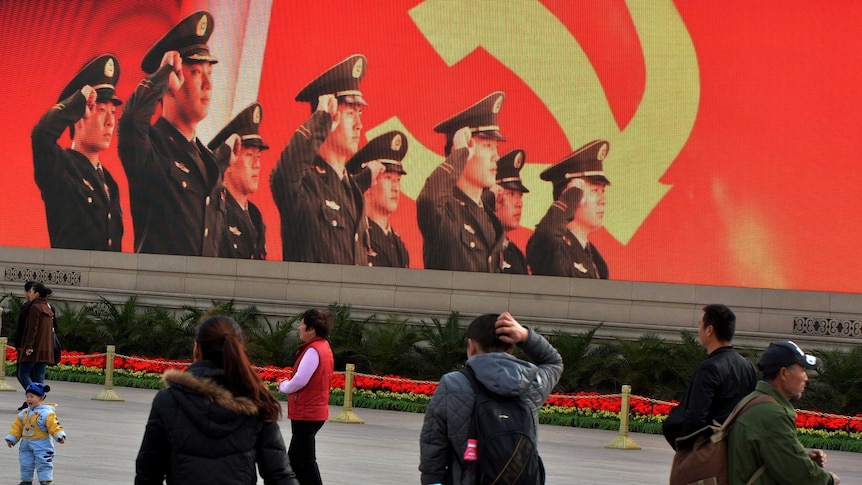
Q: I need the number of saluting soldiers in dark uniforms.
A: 8